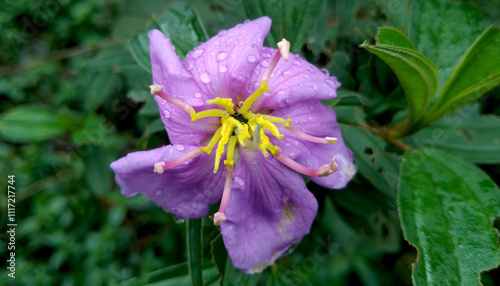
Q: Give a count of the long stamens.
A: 6